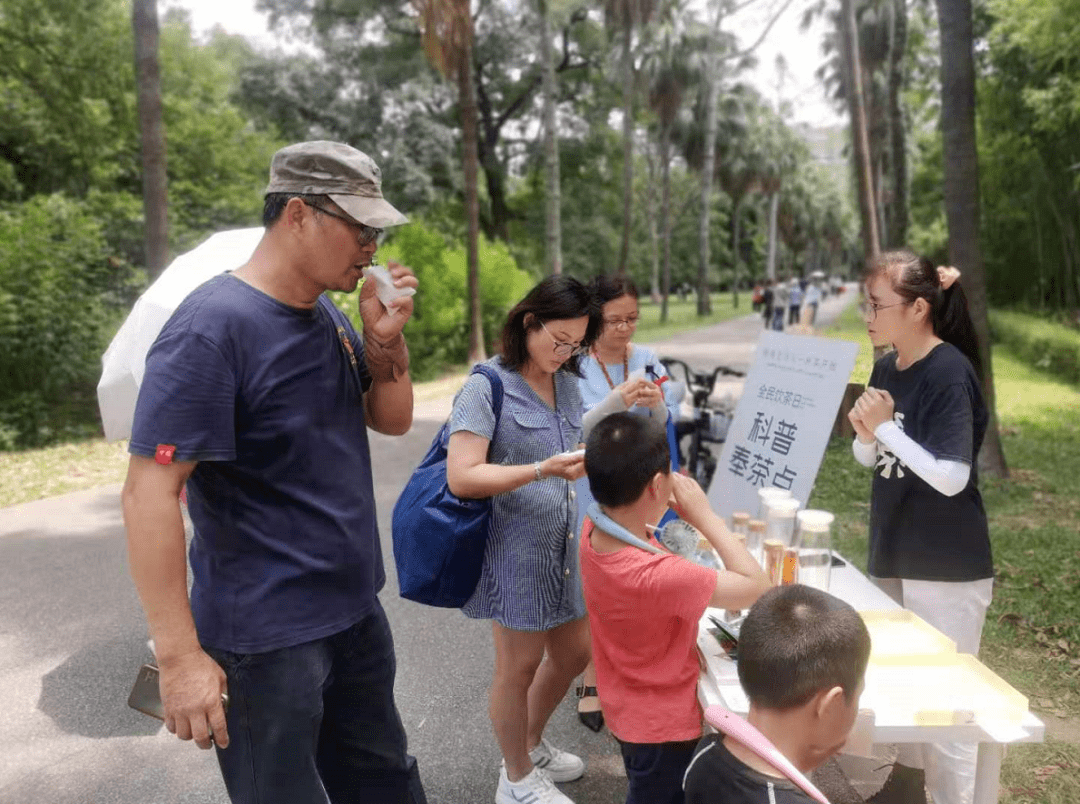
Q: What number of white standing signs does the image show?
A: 1